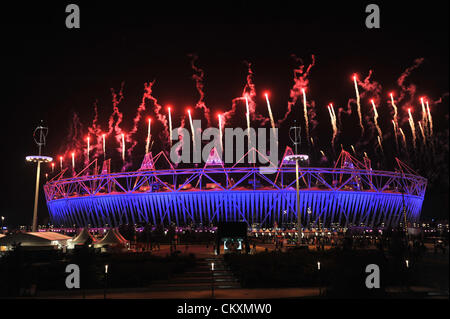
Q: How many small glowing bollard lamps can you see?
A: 4